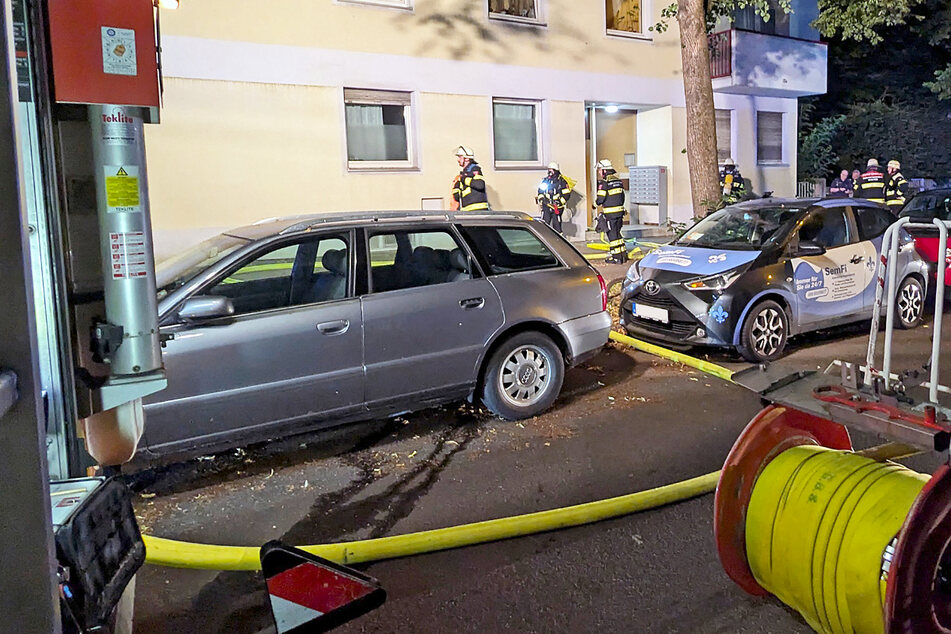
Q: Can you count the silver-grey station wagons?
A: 1